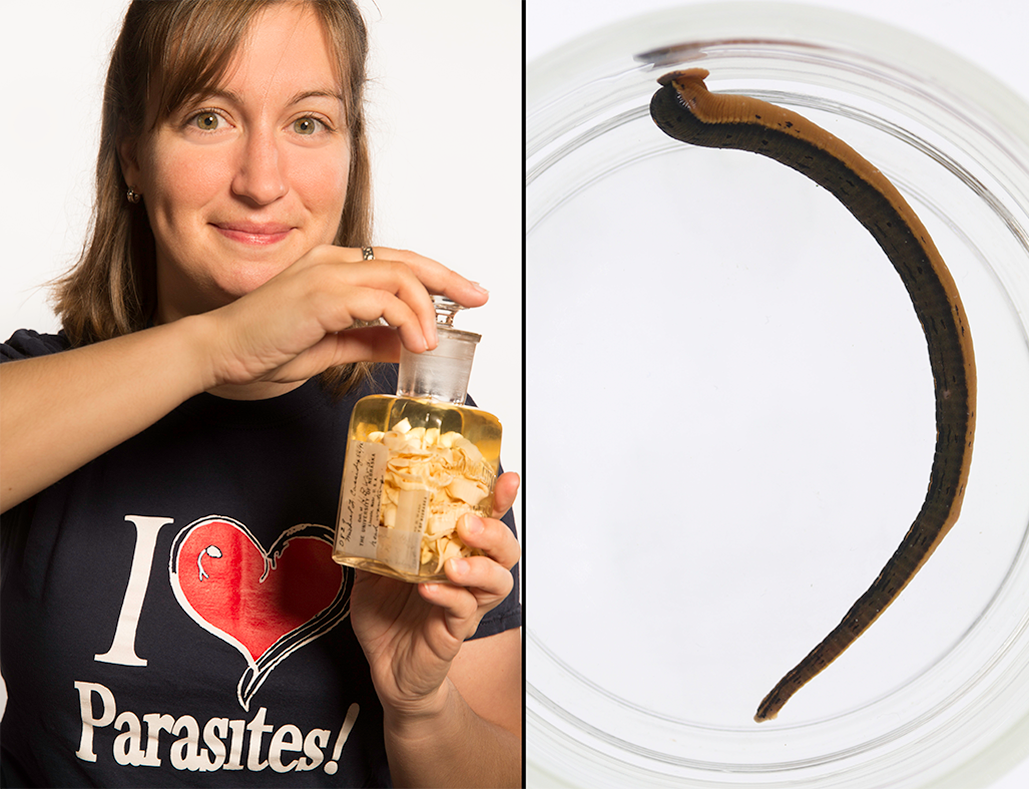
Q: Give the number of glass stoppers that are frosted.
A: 1